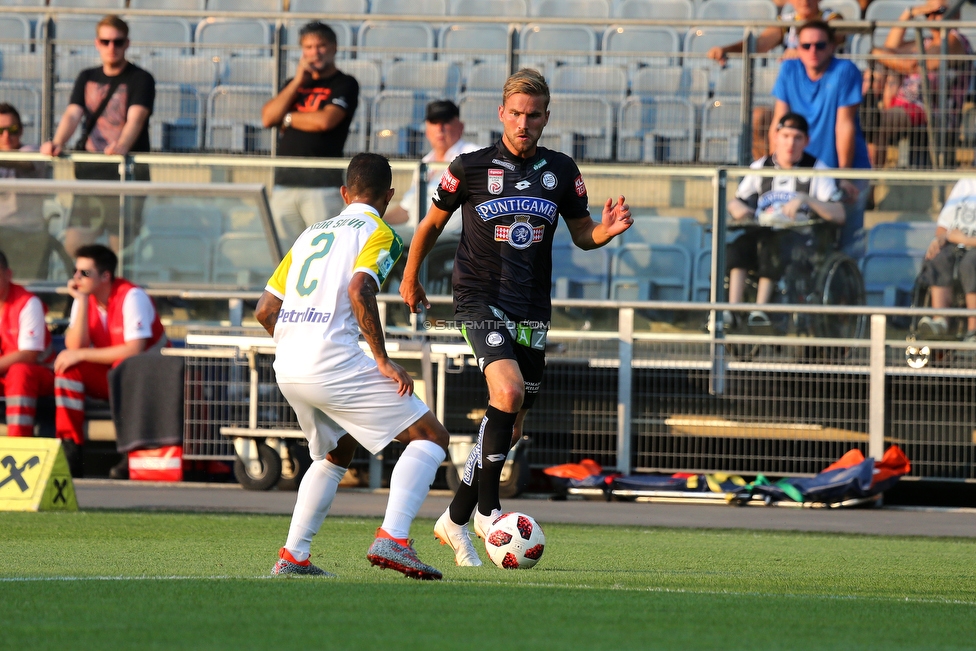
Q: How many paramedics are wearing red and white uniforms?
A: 2